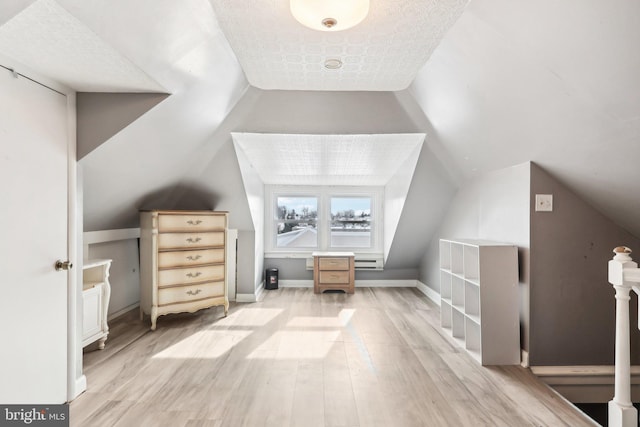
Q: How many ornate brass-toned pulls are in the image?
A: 5